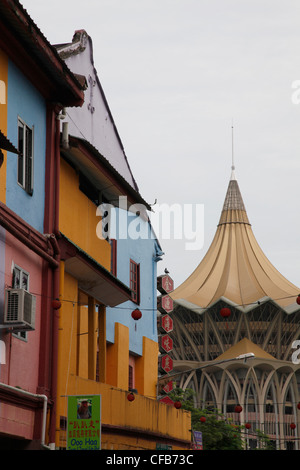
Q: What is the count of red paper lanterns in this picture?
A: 11